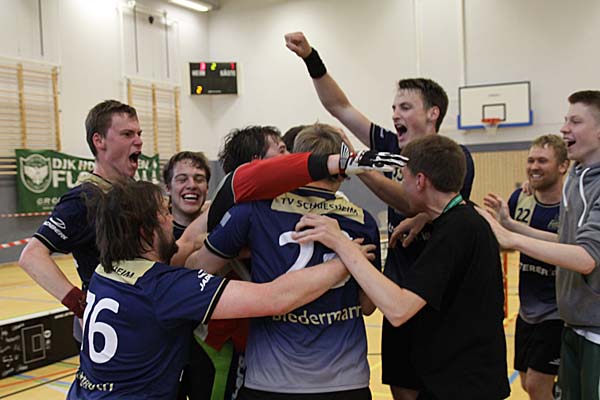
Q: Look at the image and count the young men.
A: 10